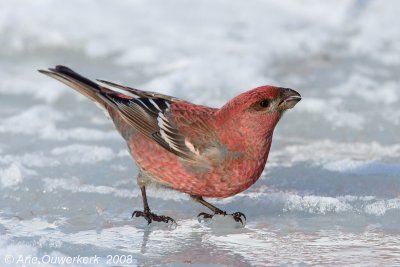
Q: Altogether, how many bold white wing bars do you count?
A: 2